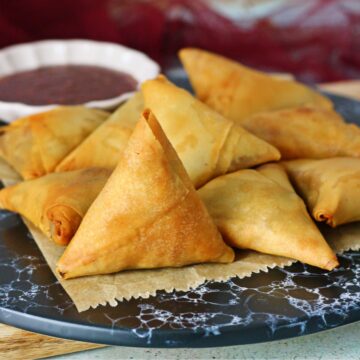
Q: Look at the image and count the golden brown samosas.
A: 9